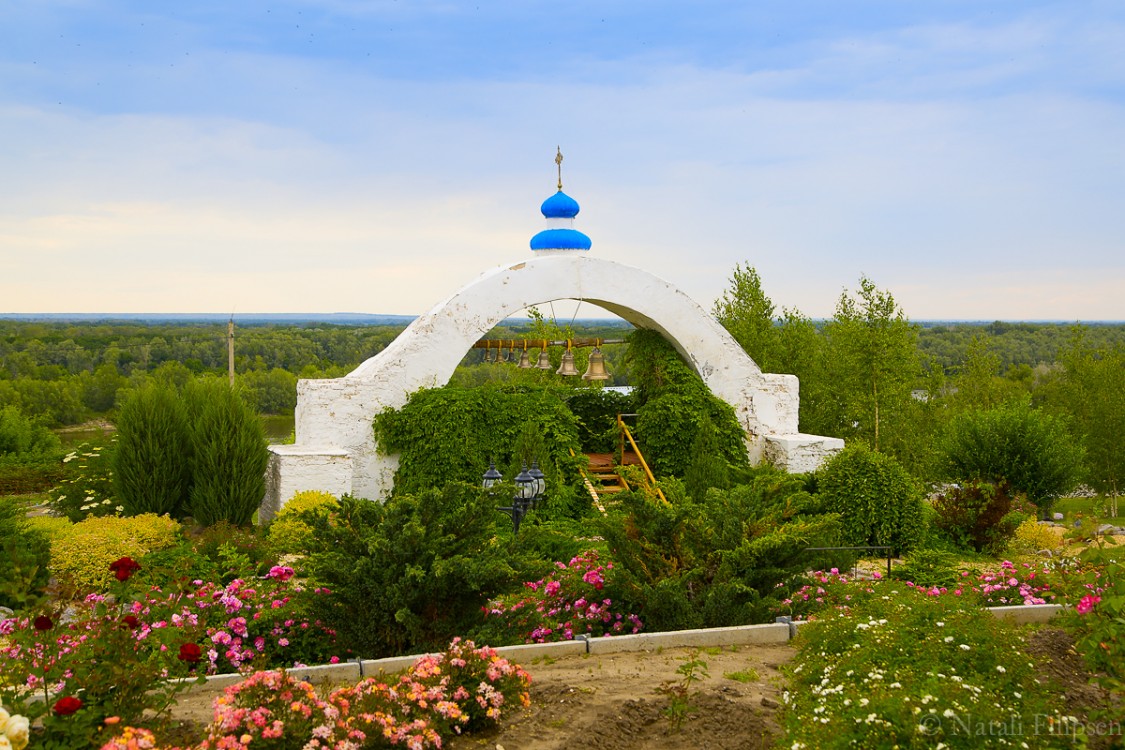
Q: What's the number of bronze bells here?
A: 7